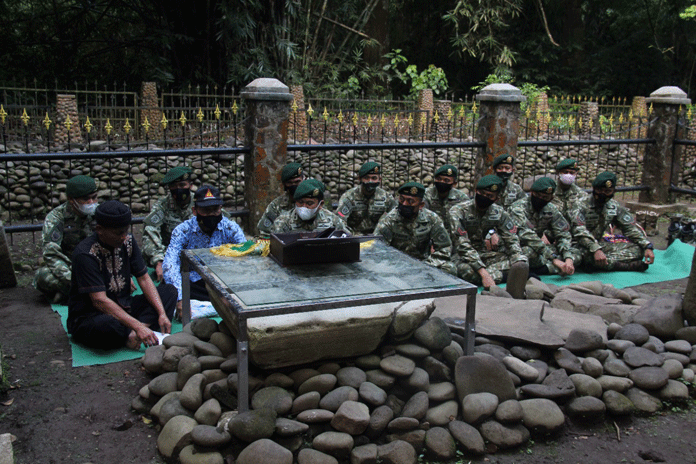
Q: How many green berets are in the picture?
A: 12